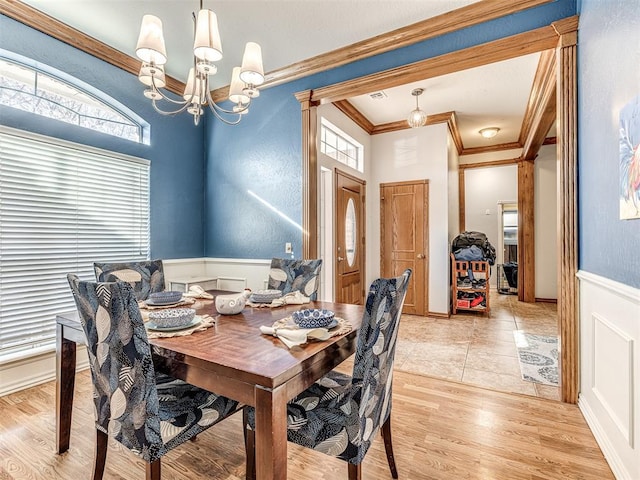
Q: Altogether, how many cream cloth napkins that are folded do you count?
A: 3